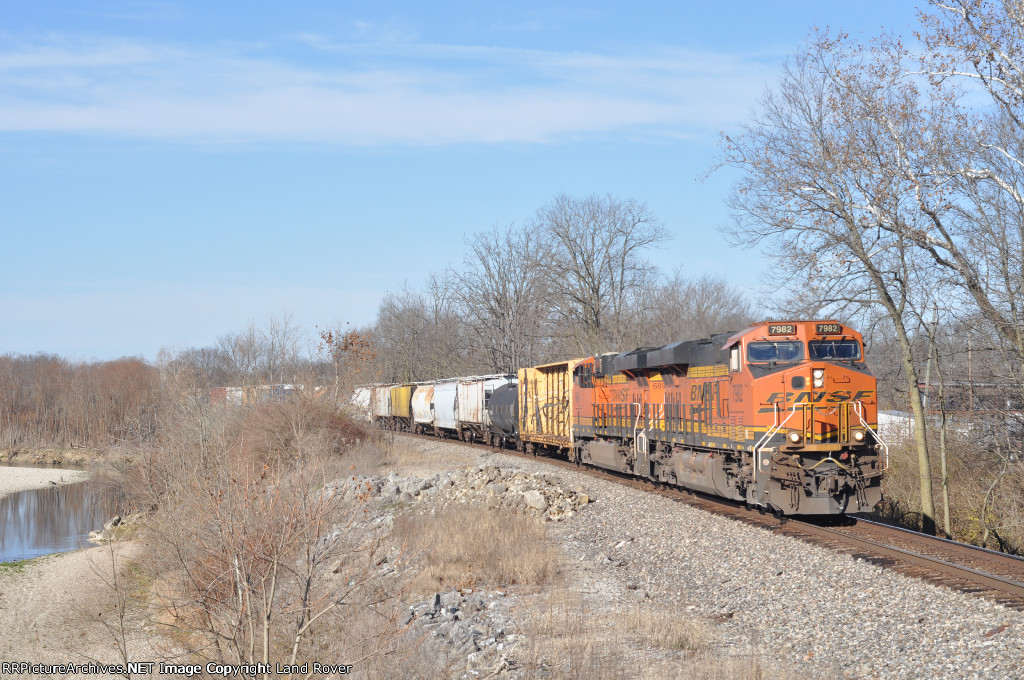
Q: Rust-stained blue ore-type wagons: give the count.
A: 0